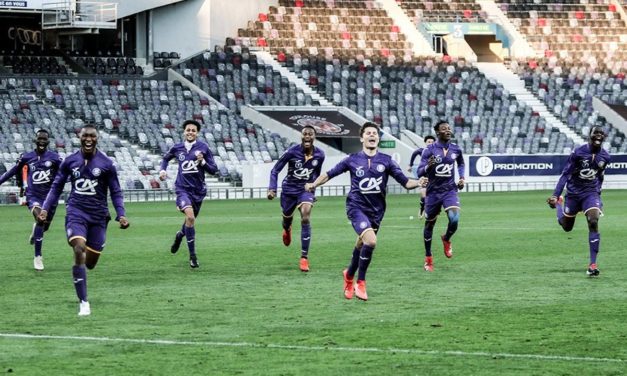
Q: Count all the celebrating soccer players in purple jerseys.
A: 7